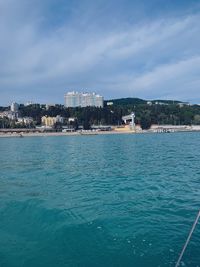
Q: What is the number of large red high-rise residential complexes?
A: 0